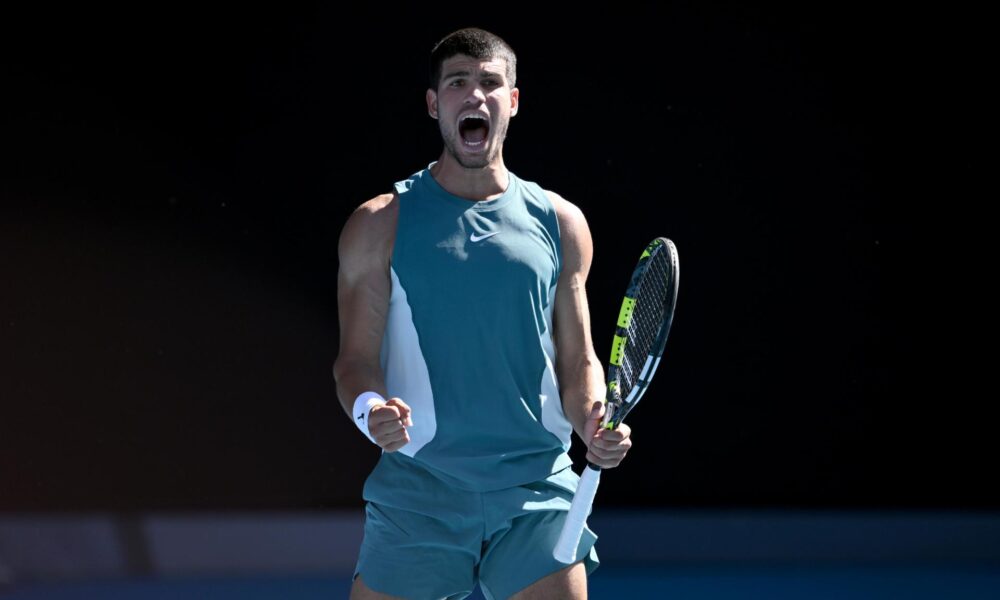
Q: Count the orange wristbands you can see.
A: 0